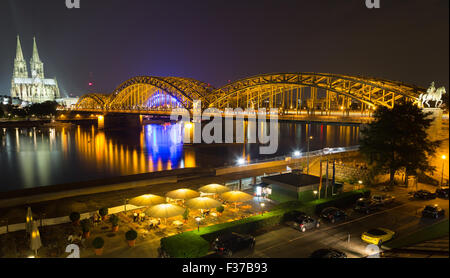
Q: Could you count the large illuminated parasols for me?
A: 6